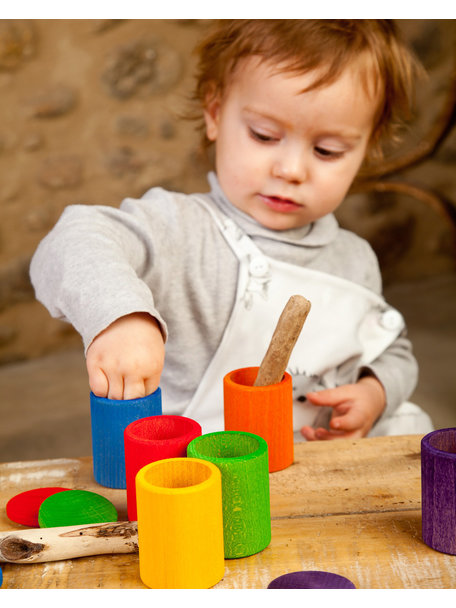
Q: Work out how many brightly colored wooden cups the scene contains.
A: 6